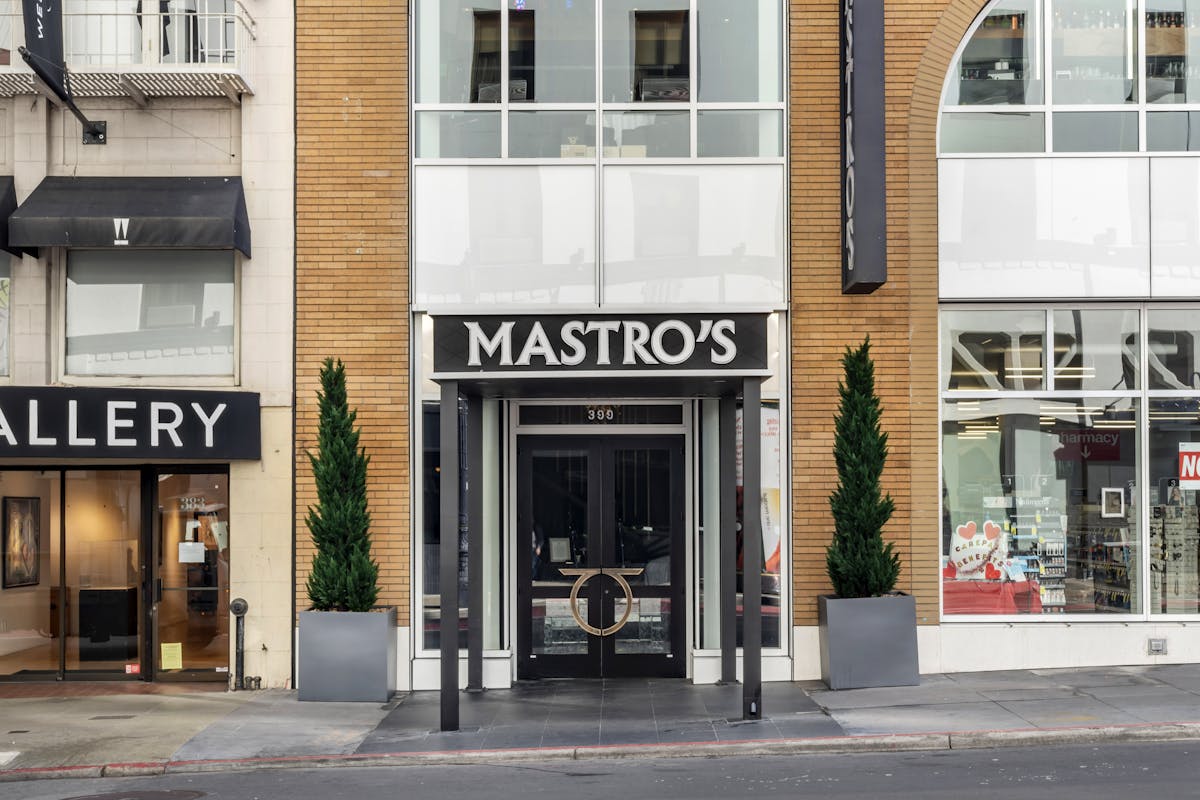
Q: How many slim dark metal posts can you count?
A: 4